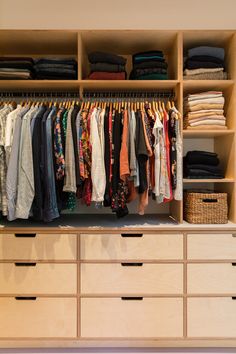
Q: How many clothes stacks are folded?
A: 7